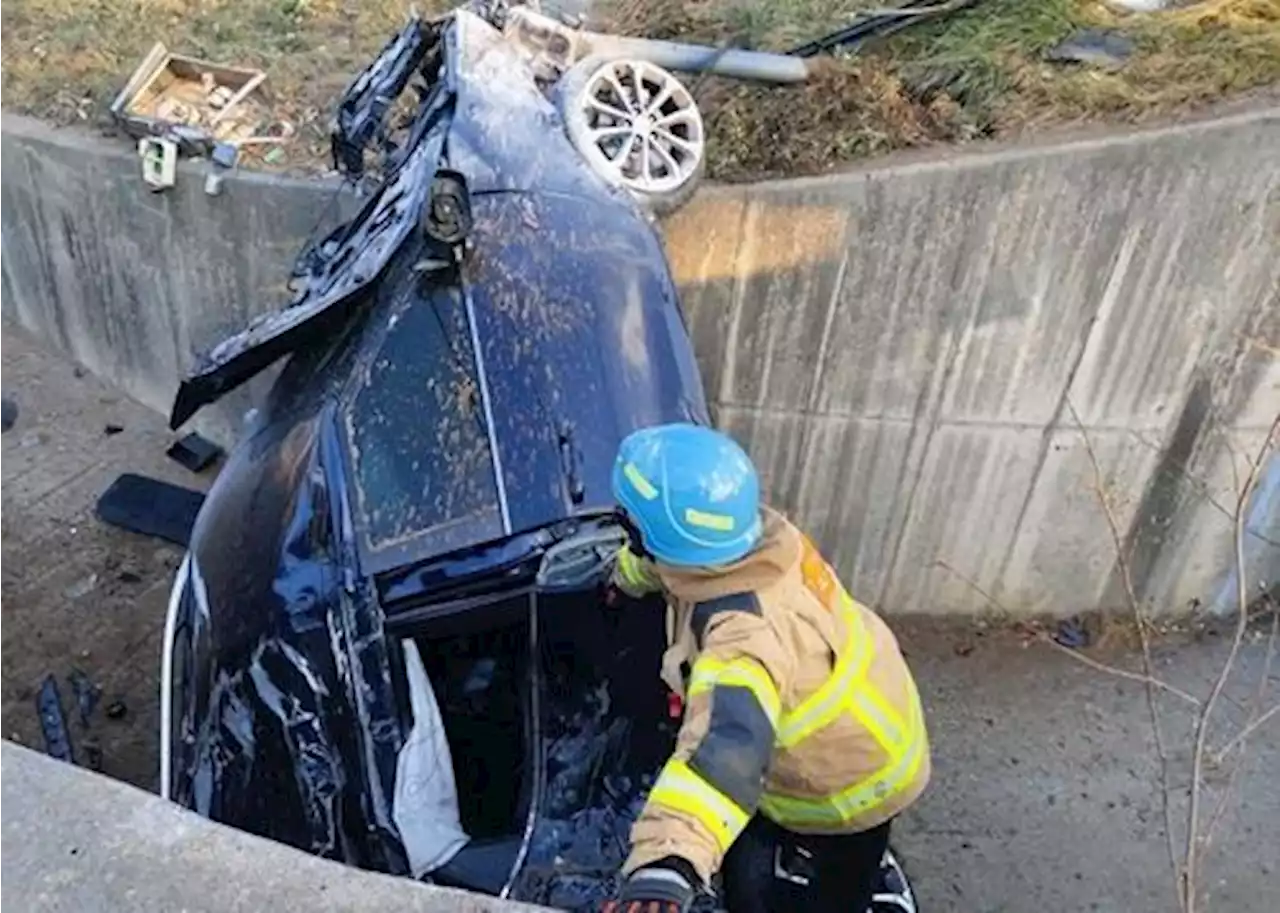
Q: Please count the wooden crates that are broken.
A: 1